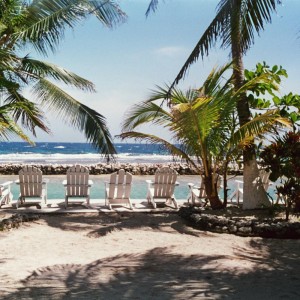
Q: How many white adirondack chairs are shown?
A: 7